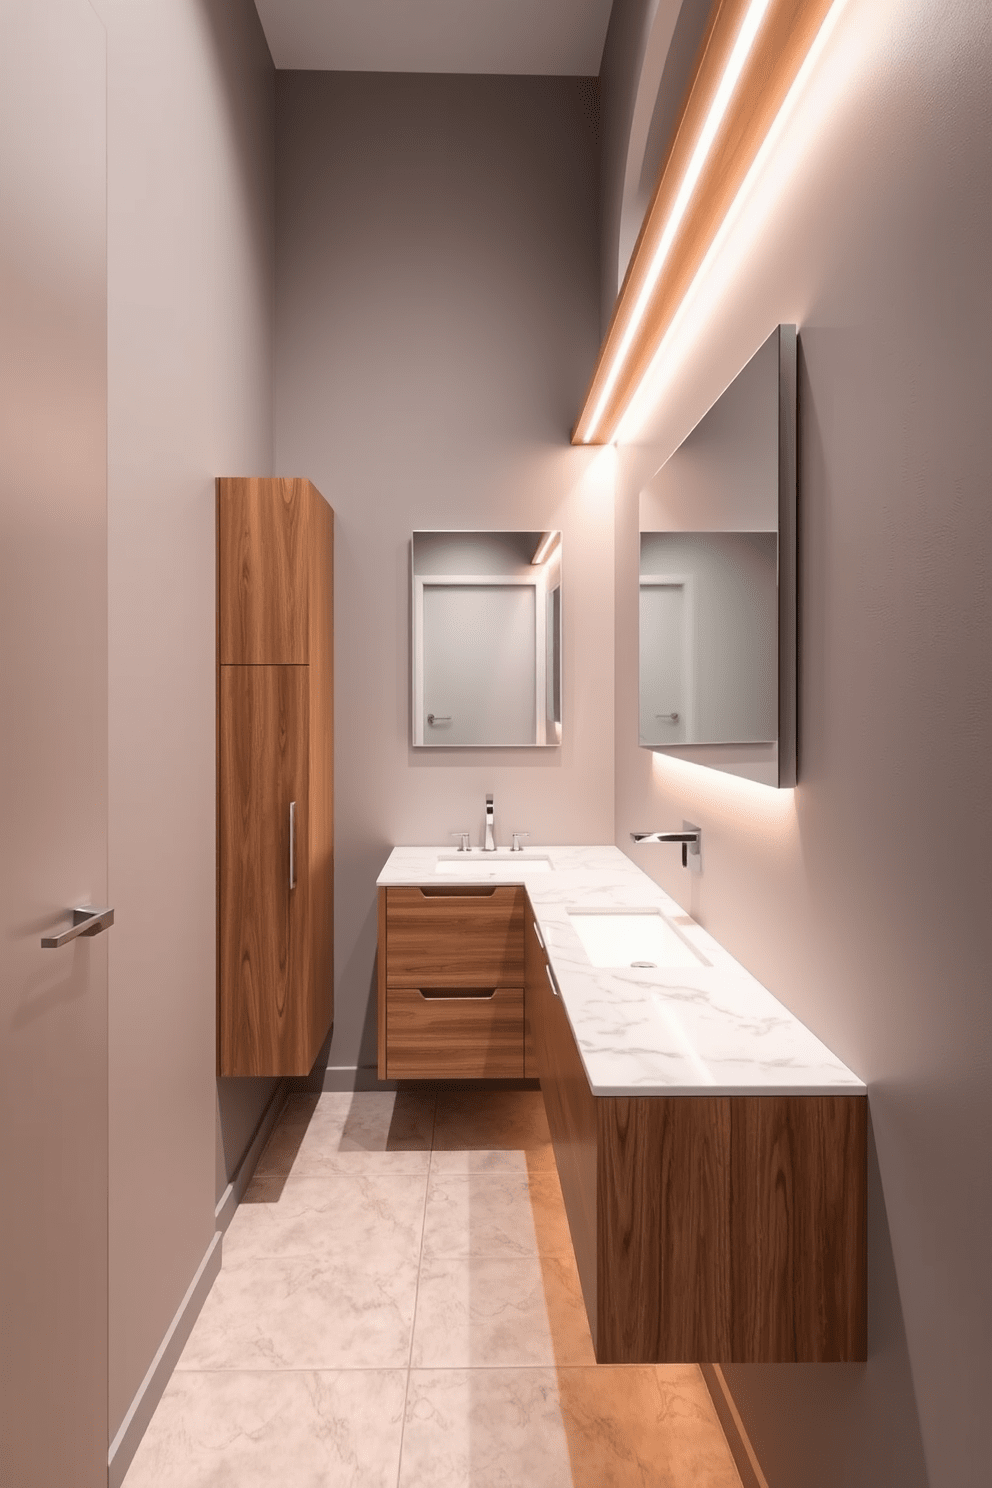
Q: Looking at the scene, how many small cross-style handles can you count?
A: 2